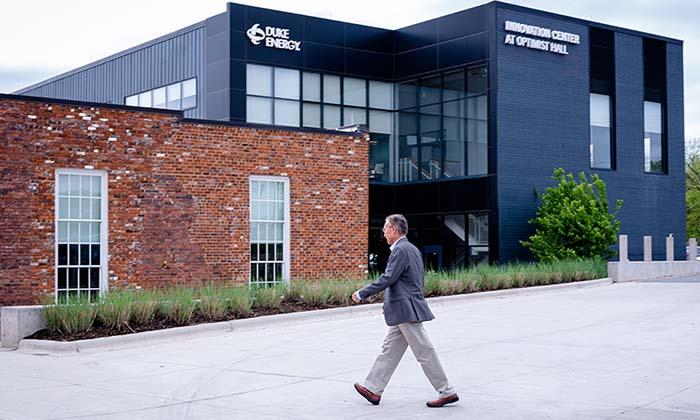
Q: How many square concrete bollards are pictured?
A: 4